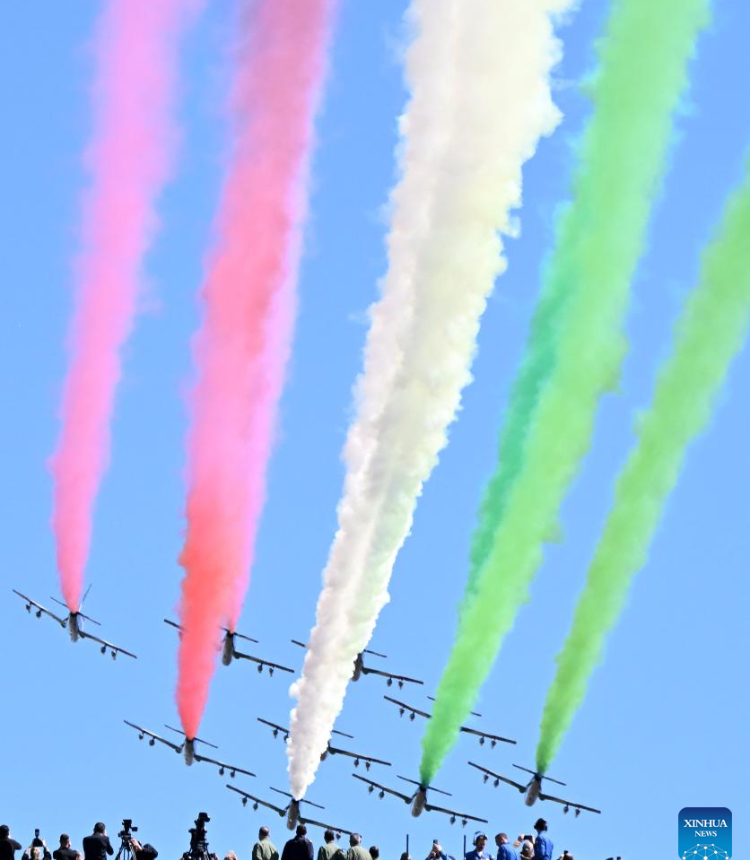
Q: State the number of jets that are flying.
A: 9